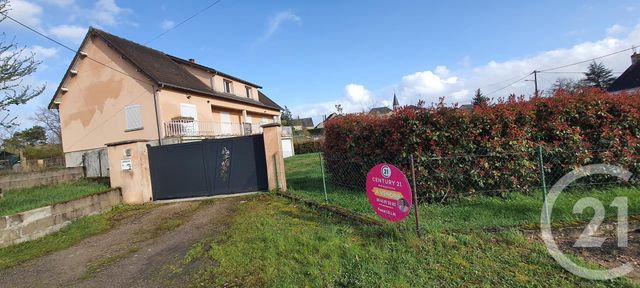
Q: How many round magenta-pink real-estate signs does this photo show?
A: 1